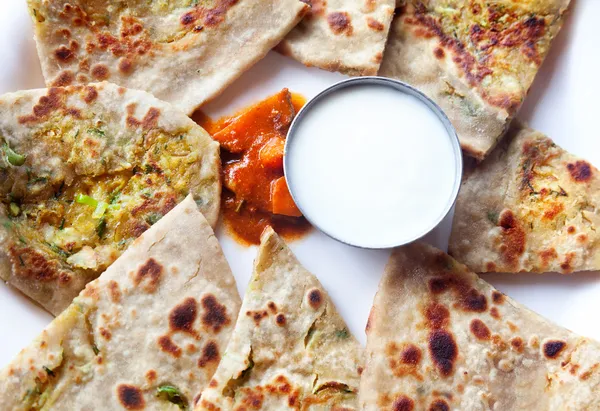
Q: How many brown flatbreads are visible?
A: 8